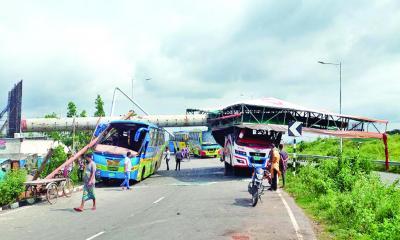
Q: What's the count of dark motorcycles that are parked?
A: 1